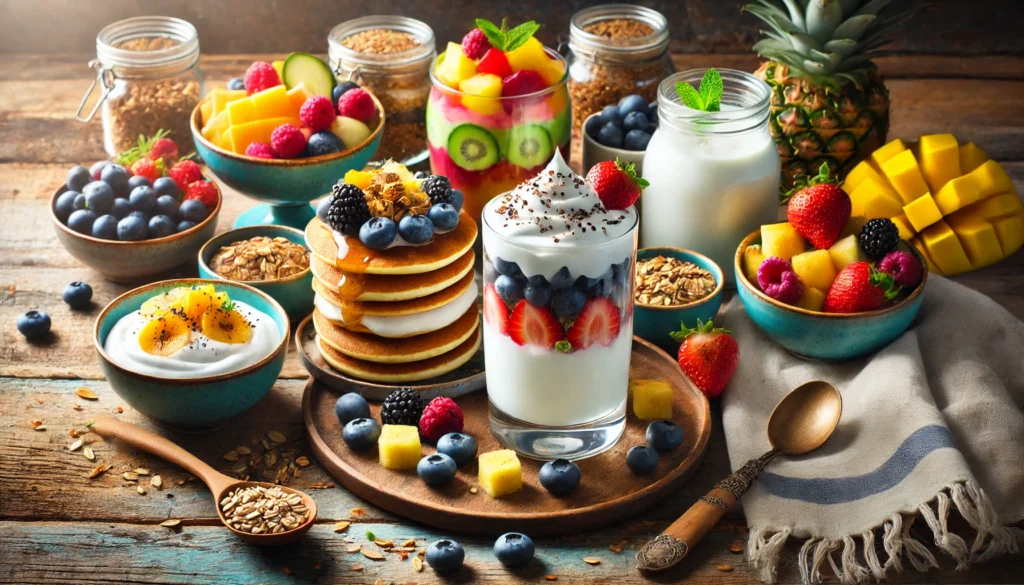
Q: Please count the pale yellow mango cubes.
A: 3